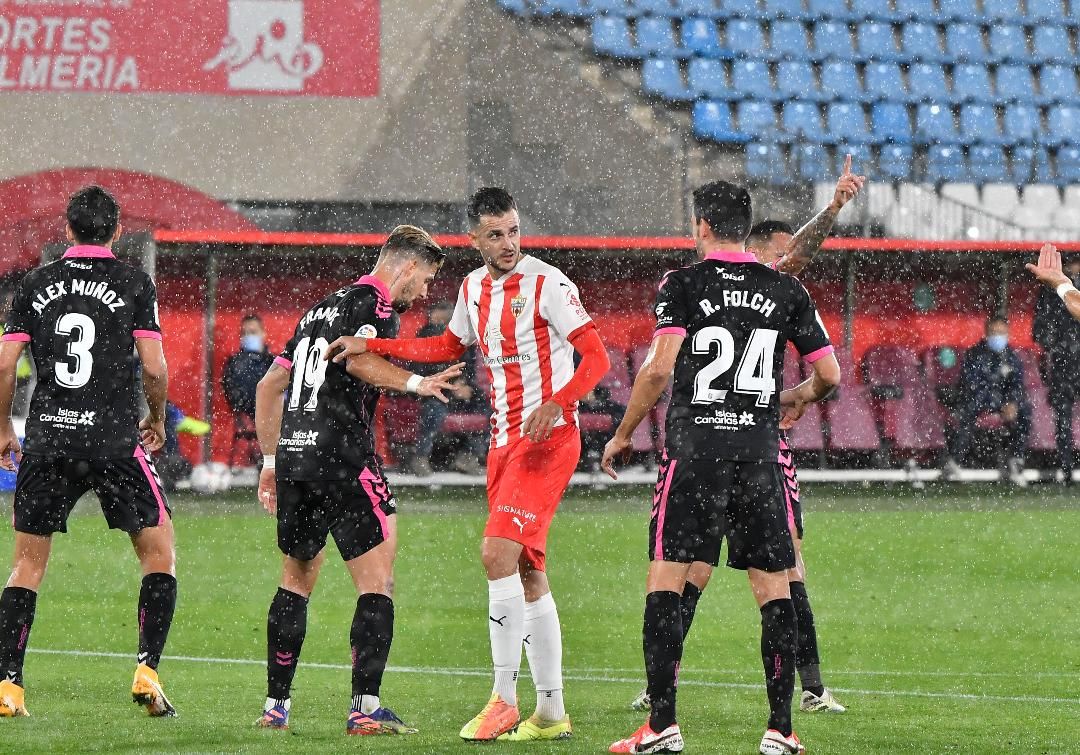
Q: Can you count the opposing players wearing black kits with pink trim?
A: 4